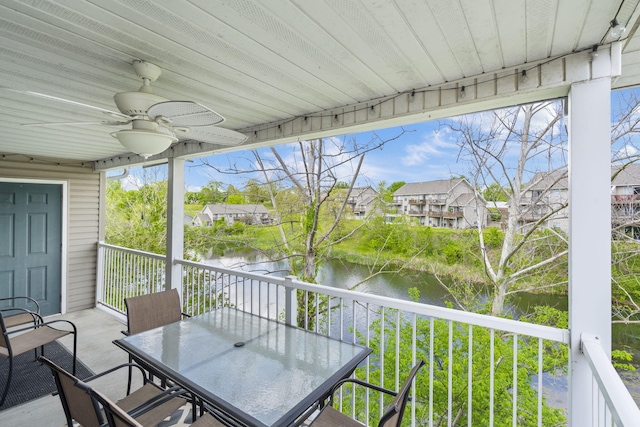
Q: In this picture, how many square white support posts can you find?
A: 2